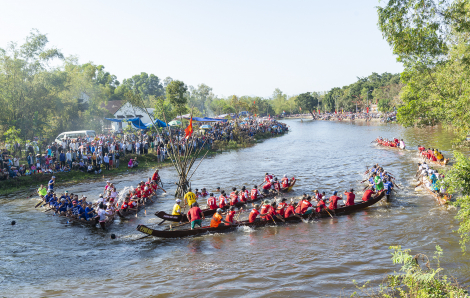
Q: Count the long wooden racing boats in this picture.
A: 9